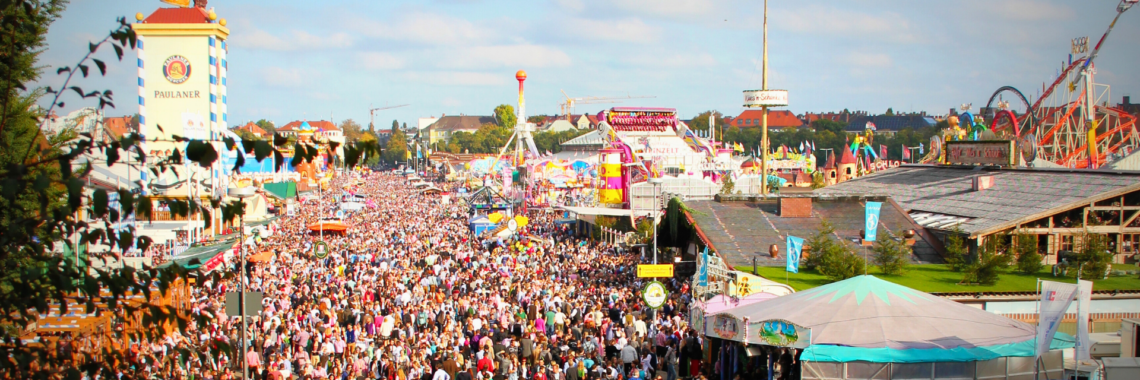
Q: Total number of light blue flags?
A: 3